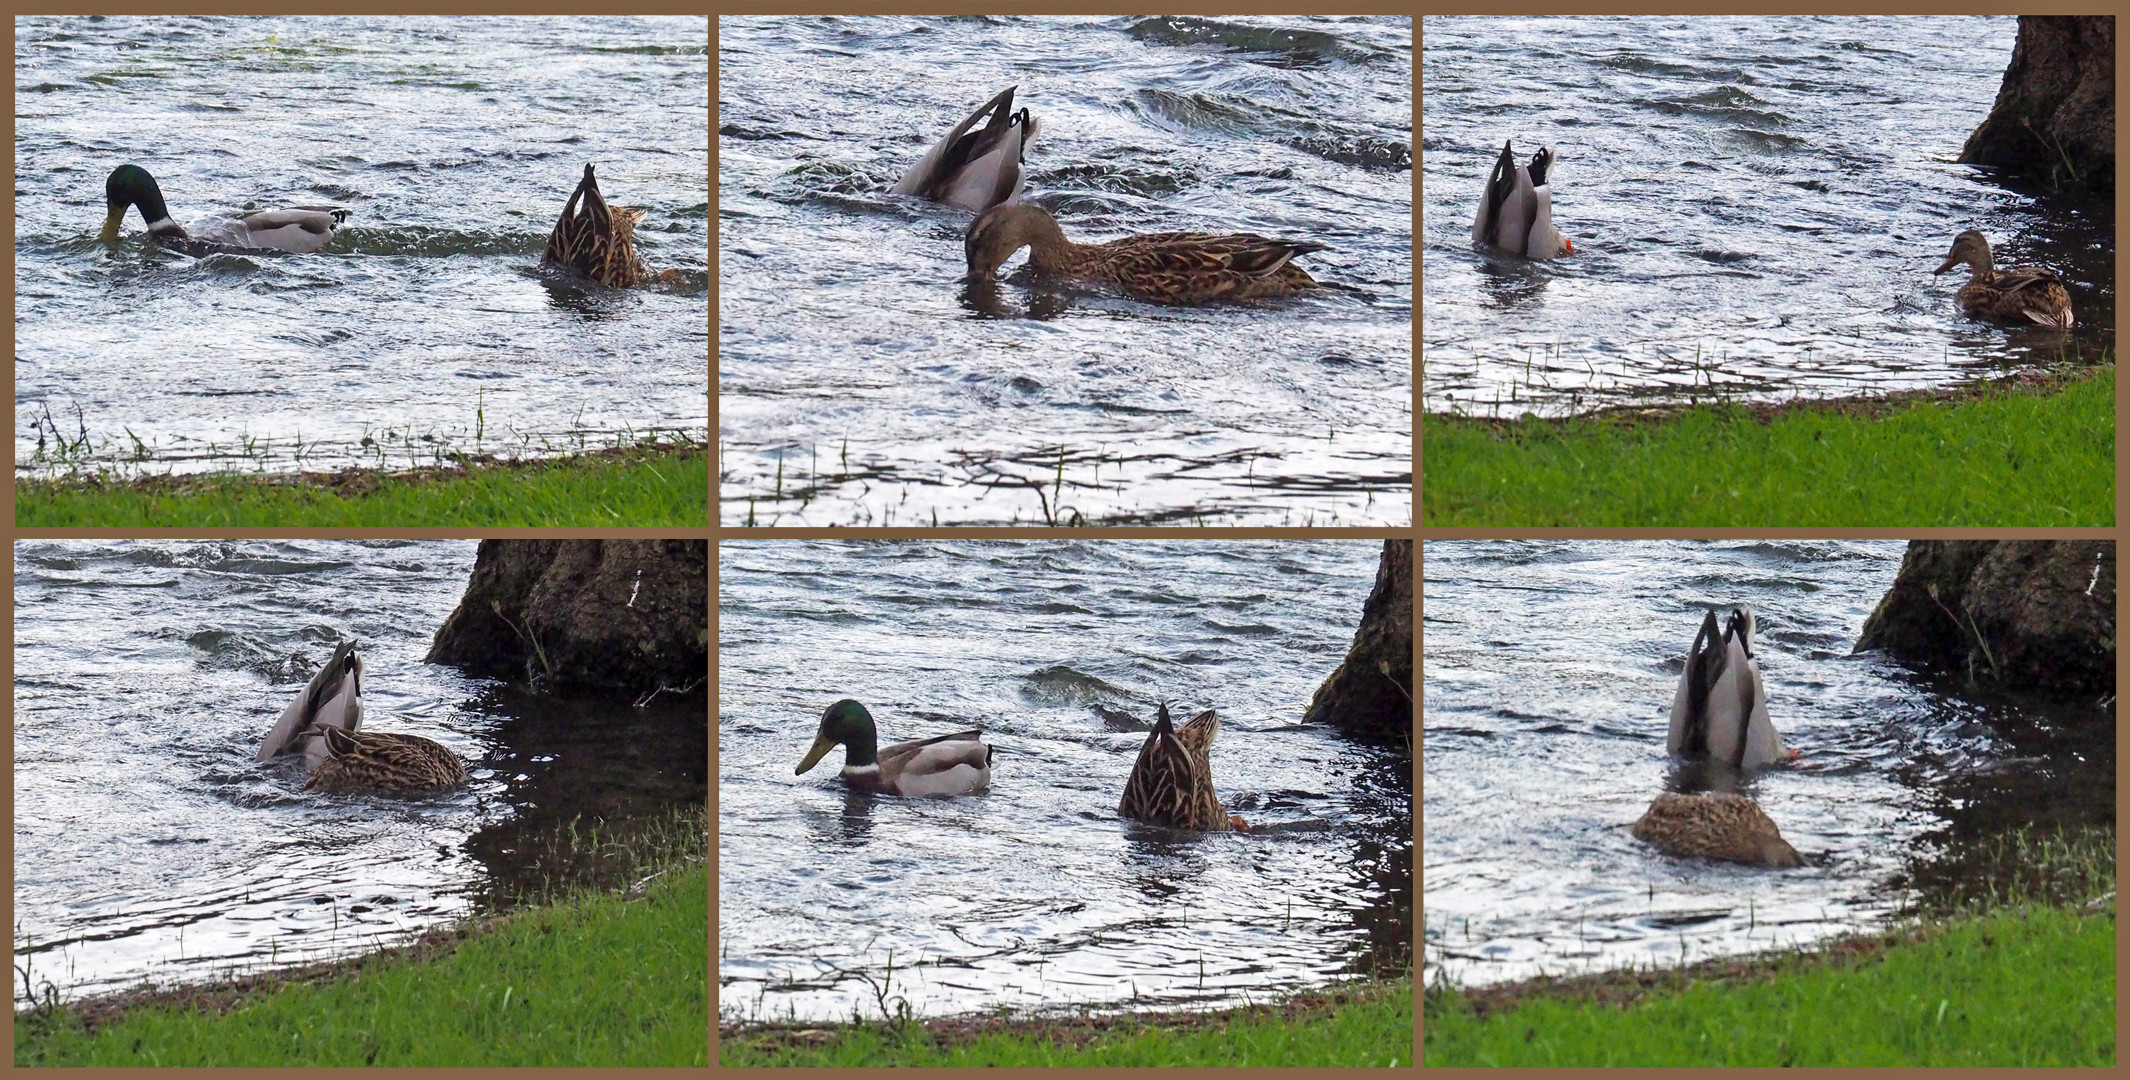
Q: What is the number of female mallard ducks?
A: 6